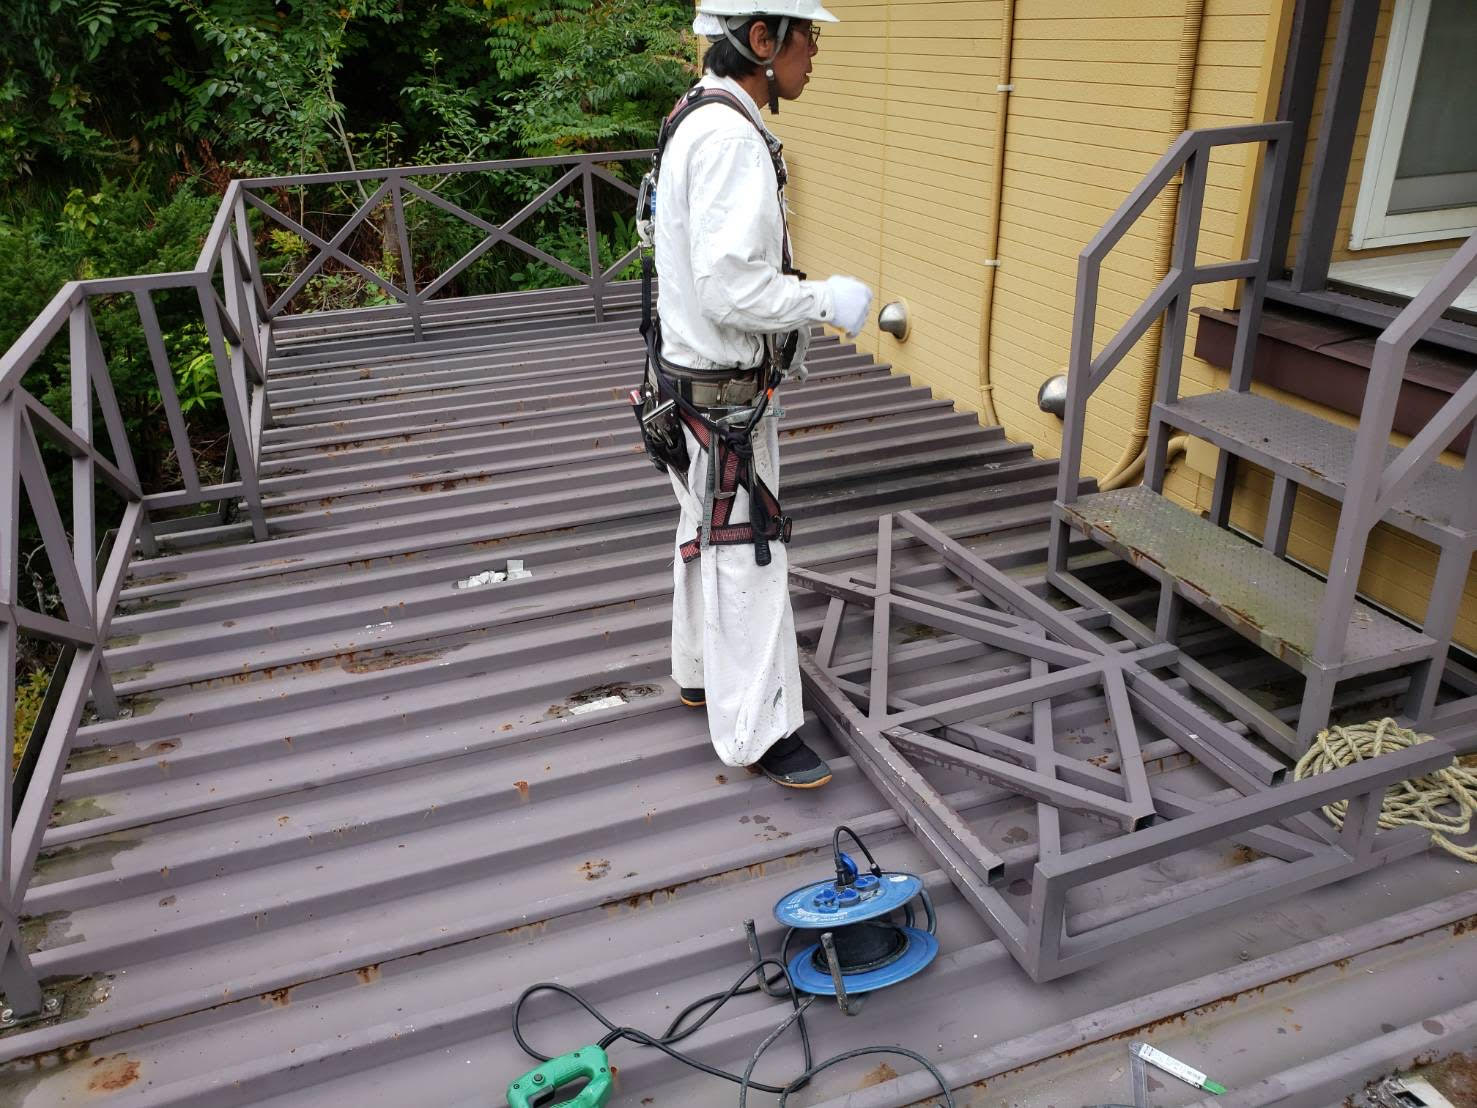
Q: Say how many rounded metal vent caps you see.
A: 2